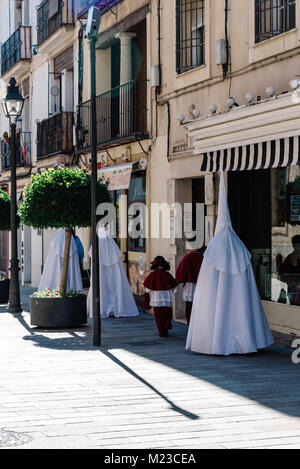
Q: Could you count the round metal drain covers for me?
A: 1